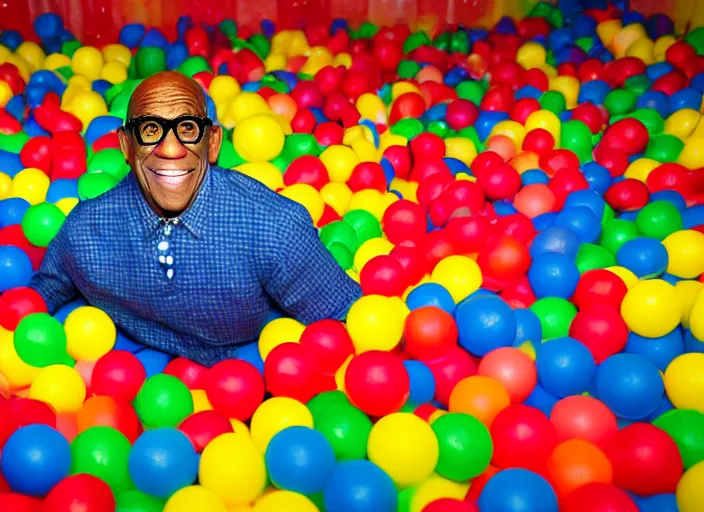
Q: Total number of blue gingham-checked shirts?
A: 1